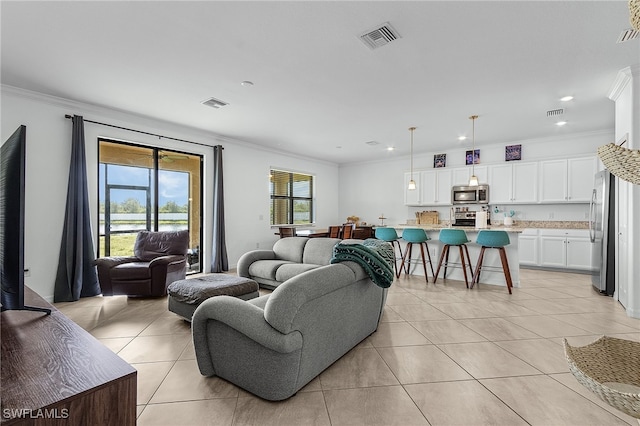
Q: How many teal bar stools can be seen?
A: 4